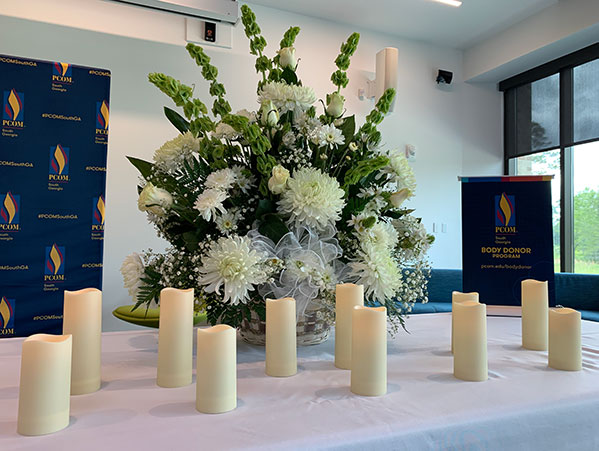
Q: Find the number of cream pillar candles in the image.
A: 11